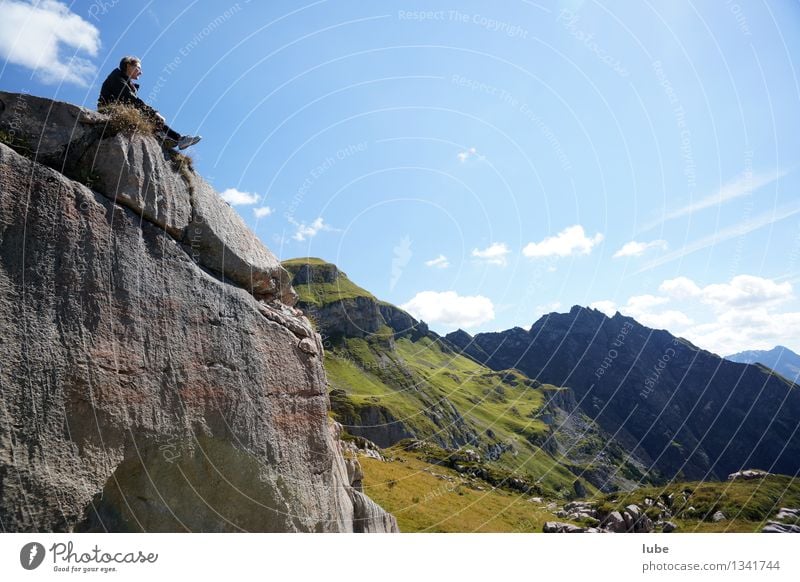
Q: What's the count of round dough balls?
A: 0